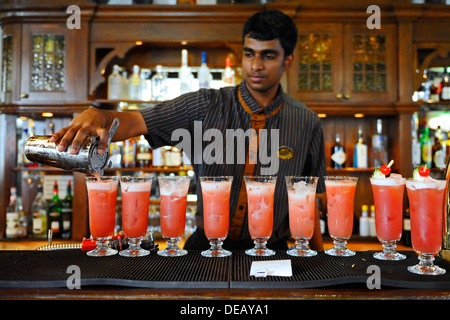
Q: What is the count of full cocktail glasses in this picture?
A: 9